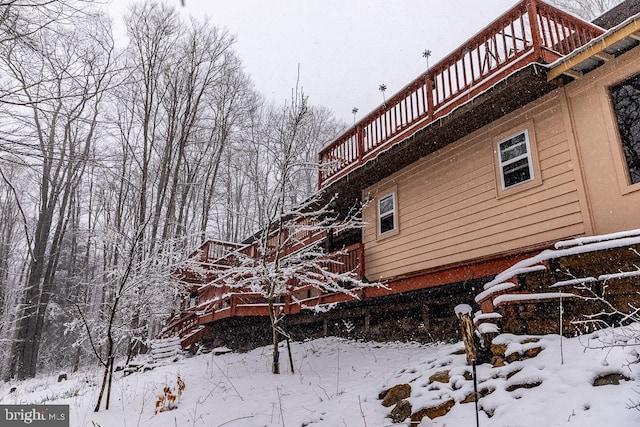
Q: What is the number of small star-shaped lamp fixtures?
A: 3